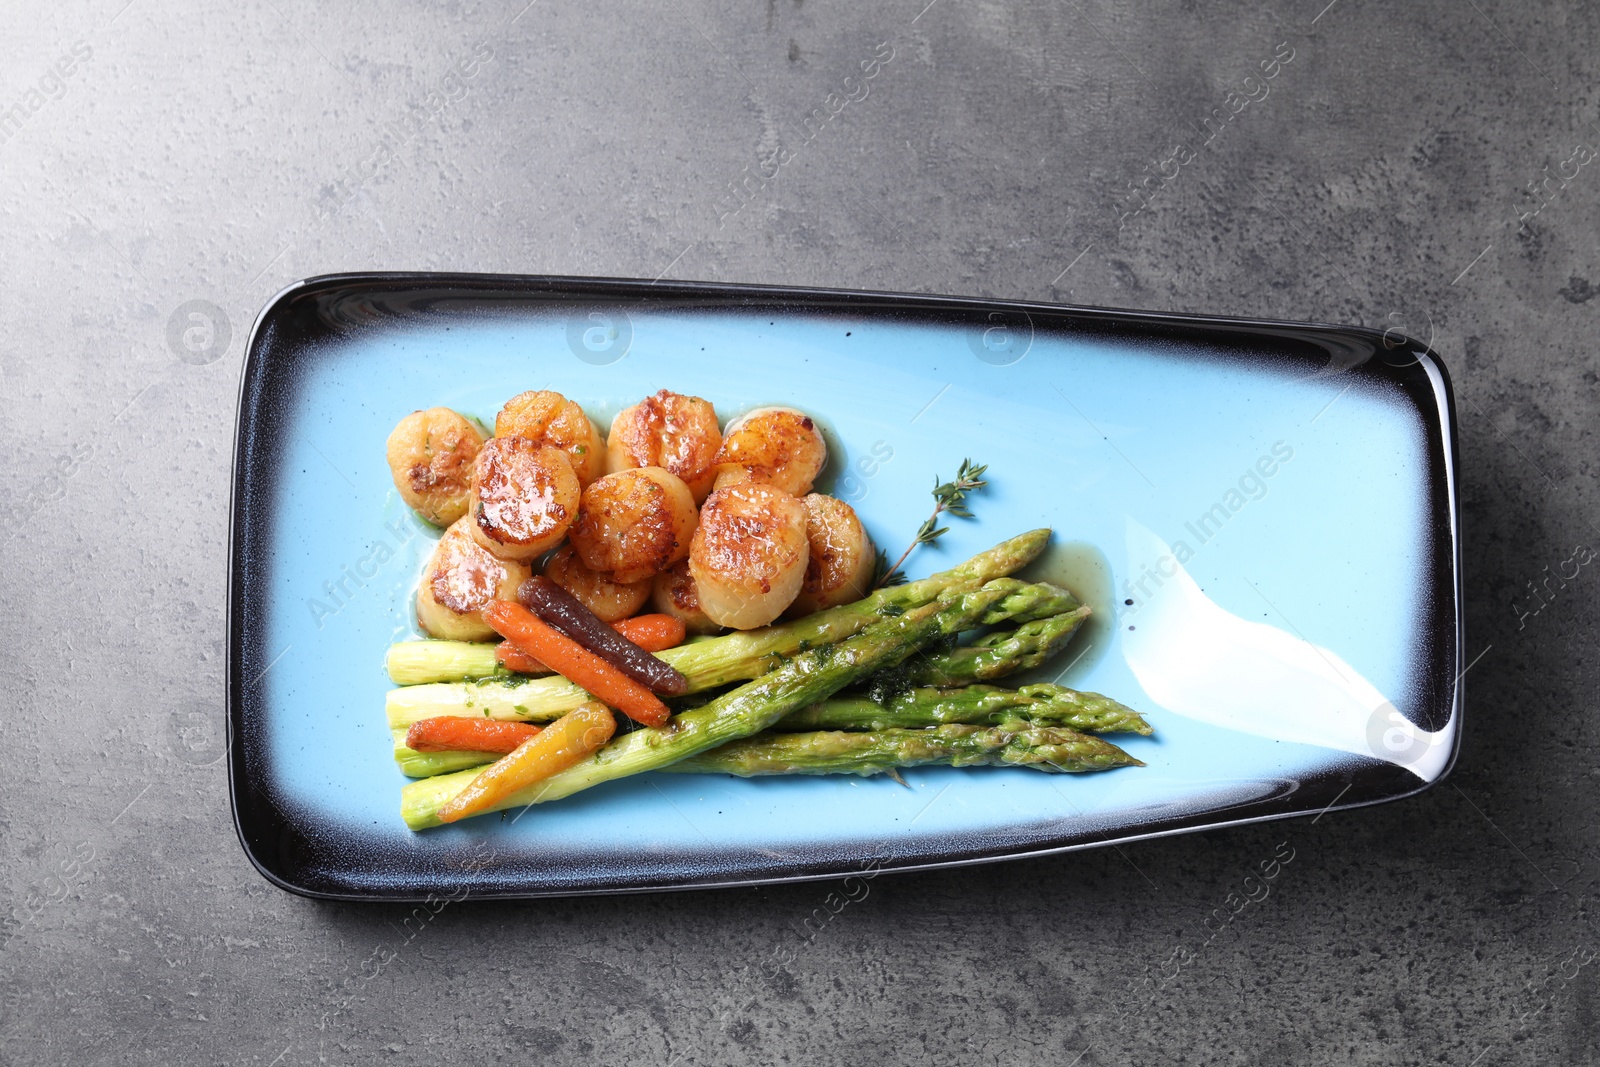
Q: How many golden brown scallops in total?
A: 11